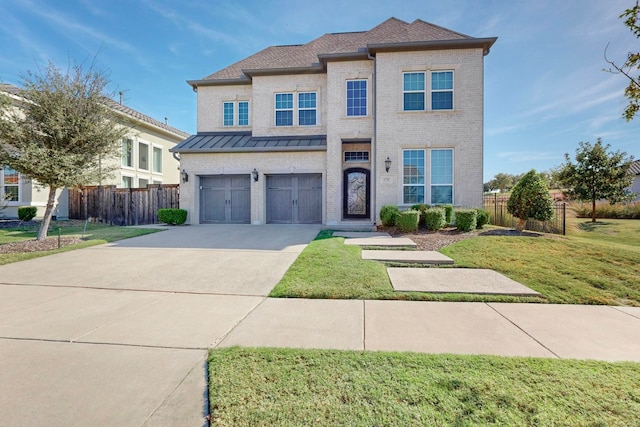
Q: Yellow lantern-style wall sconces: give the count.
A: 0